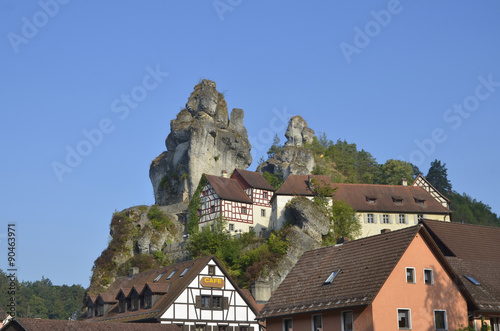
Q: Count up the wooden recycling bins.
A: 0